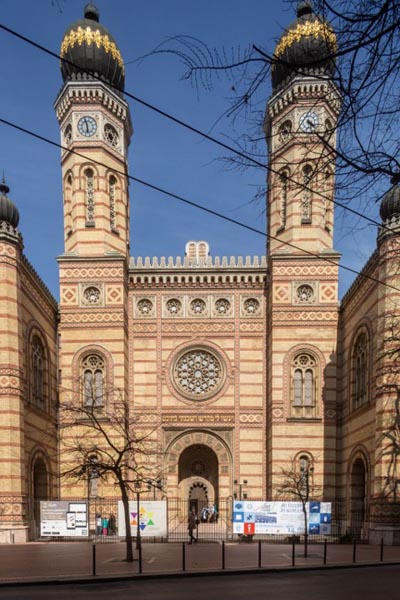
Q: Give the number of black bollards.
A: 9